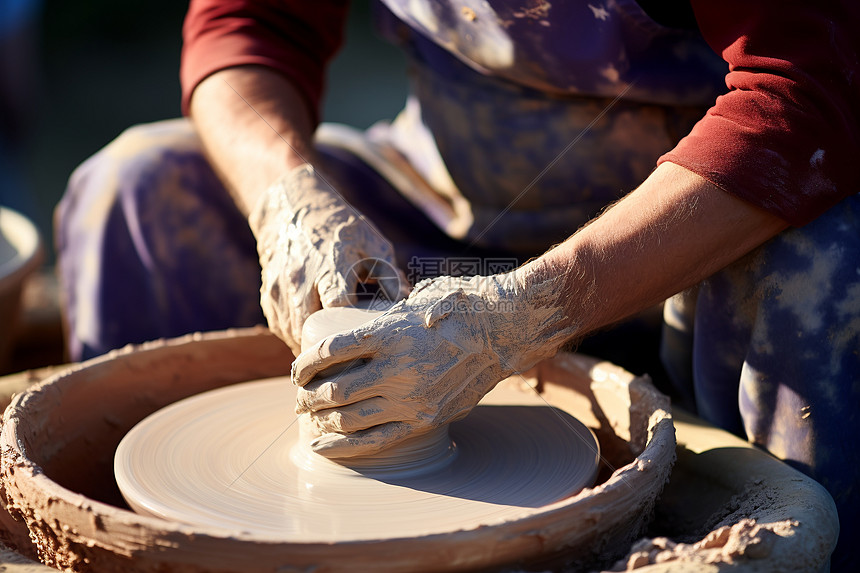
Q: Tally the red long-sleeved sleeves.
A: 2